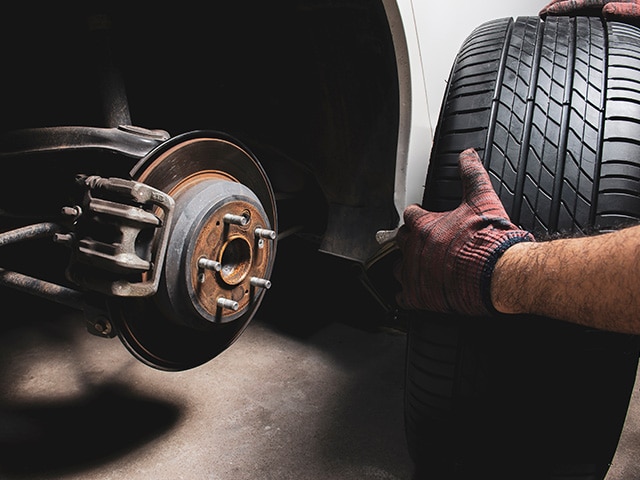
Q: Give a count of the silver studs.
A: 5